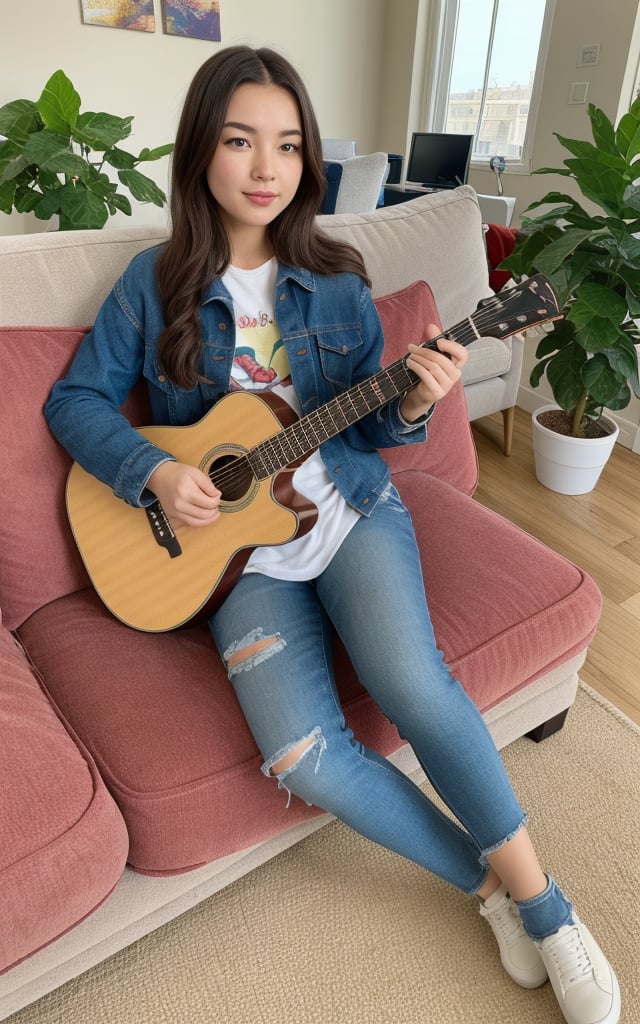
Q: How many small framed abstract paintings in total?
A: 2